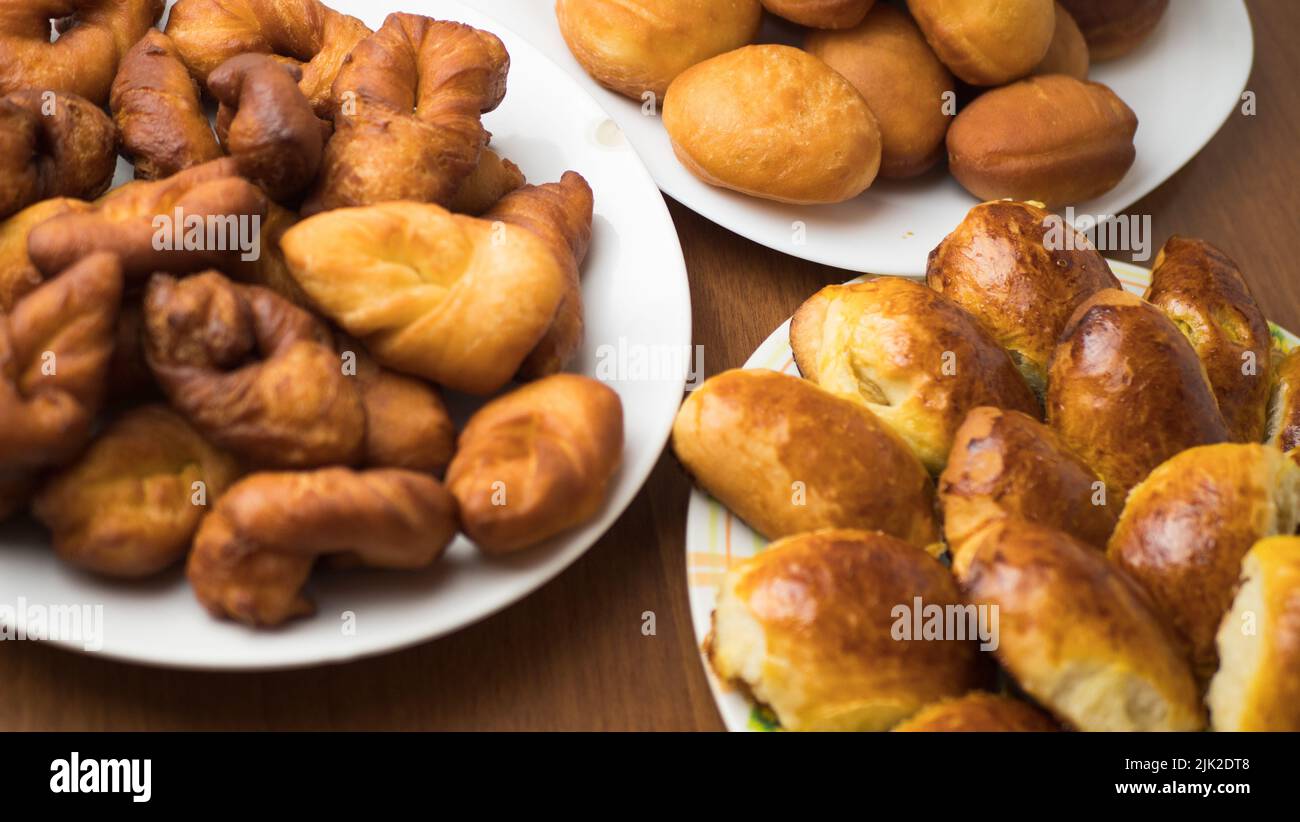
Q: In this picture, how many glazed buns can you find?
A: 12